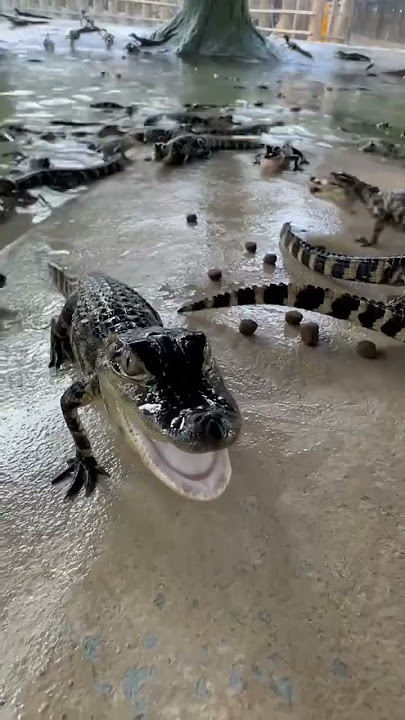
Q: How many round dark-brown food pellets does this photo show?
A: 8